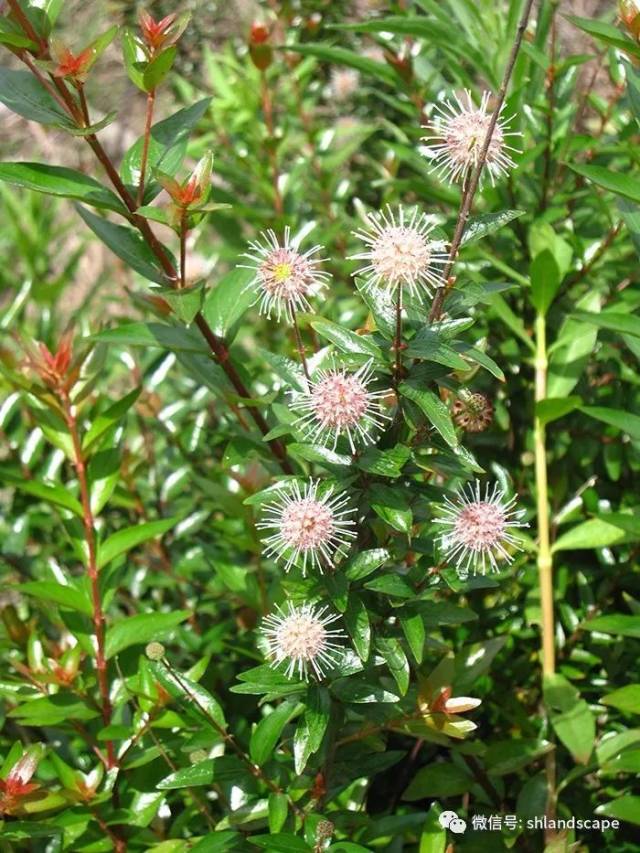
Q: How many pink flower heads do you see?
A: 7